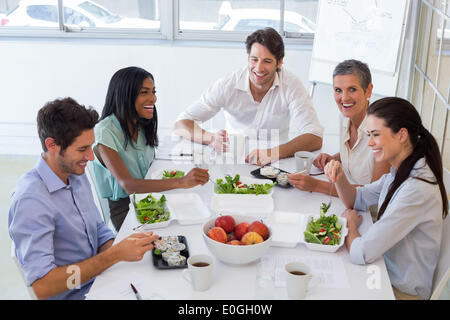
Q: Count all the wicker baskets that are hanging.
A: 0